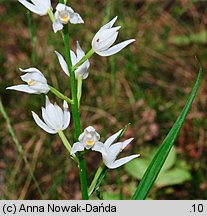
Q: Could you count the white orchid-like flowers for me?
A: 8